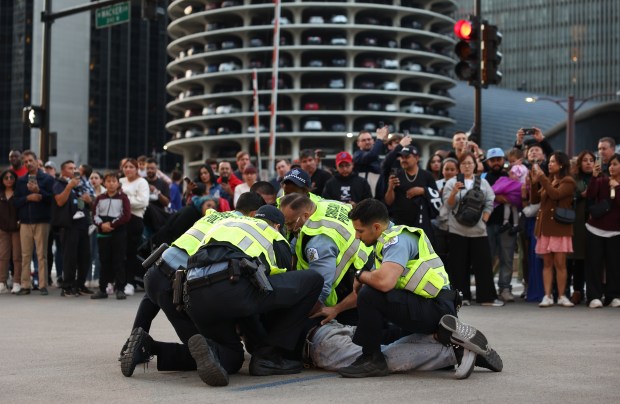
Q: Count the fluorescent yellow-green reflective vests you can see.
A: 5